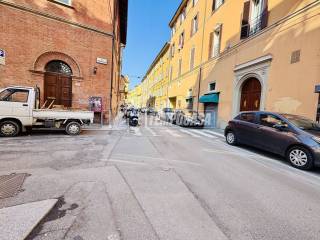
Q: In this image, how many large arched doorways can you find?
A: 2